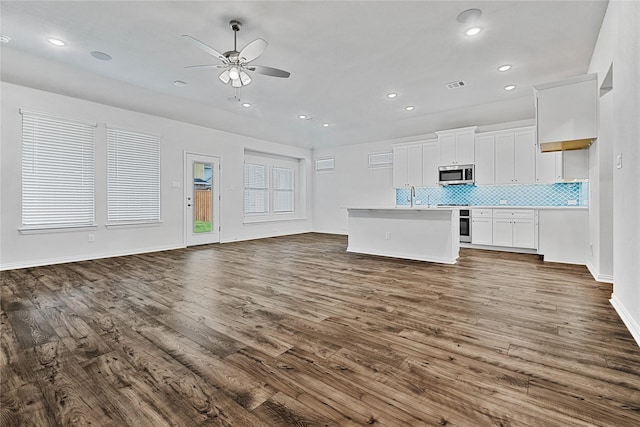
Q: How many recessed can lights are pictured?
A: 9